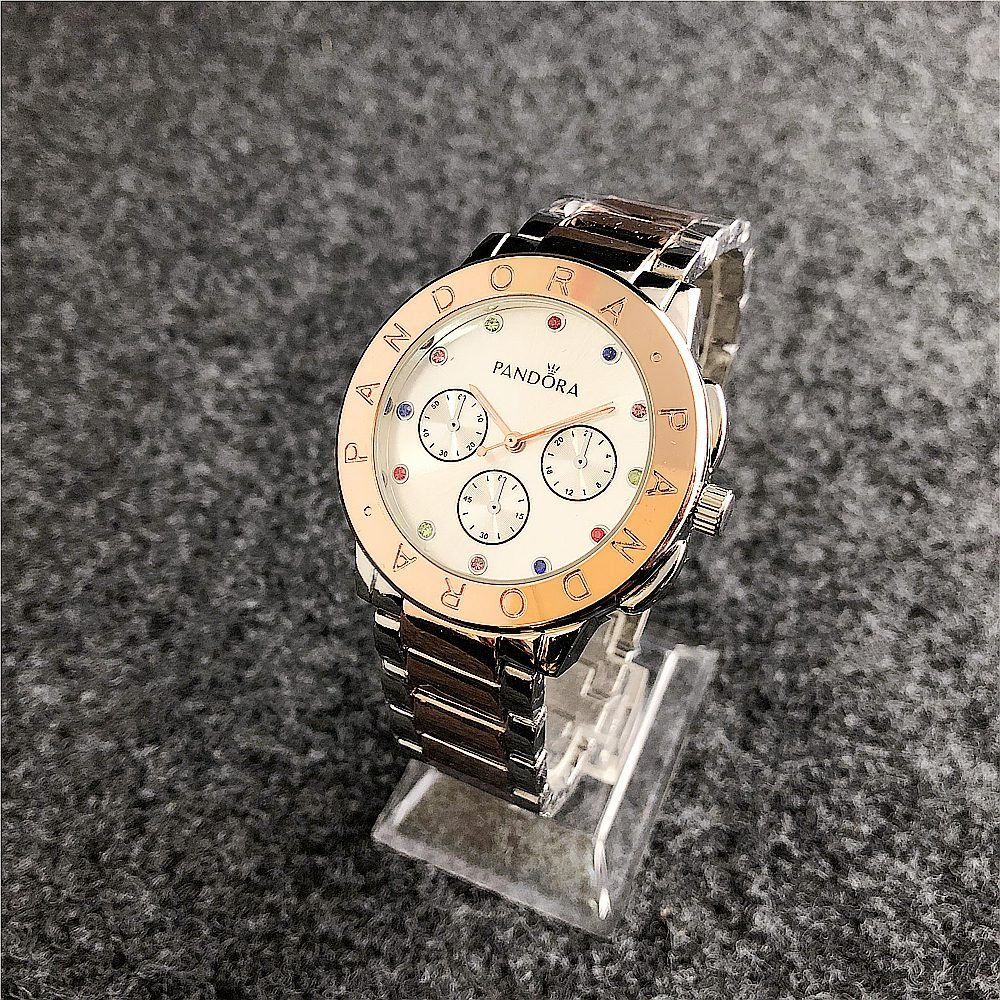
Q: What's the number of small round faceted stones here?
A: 12